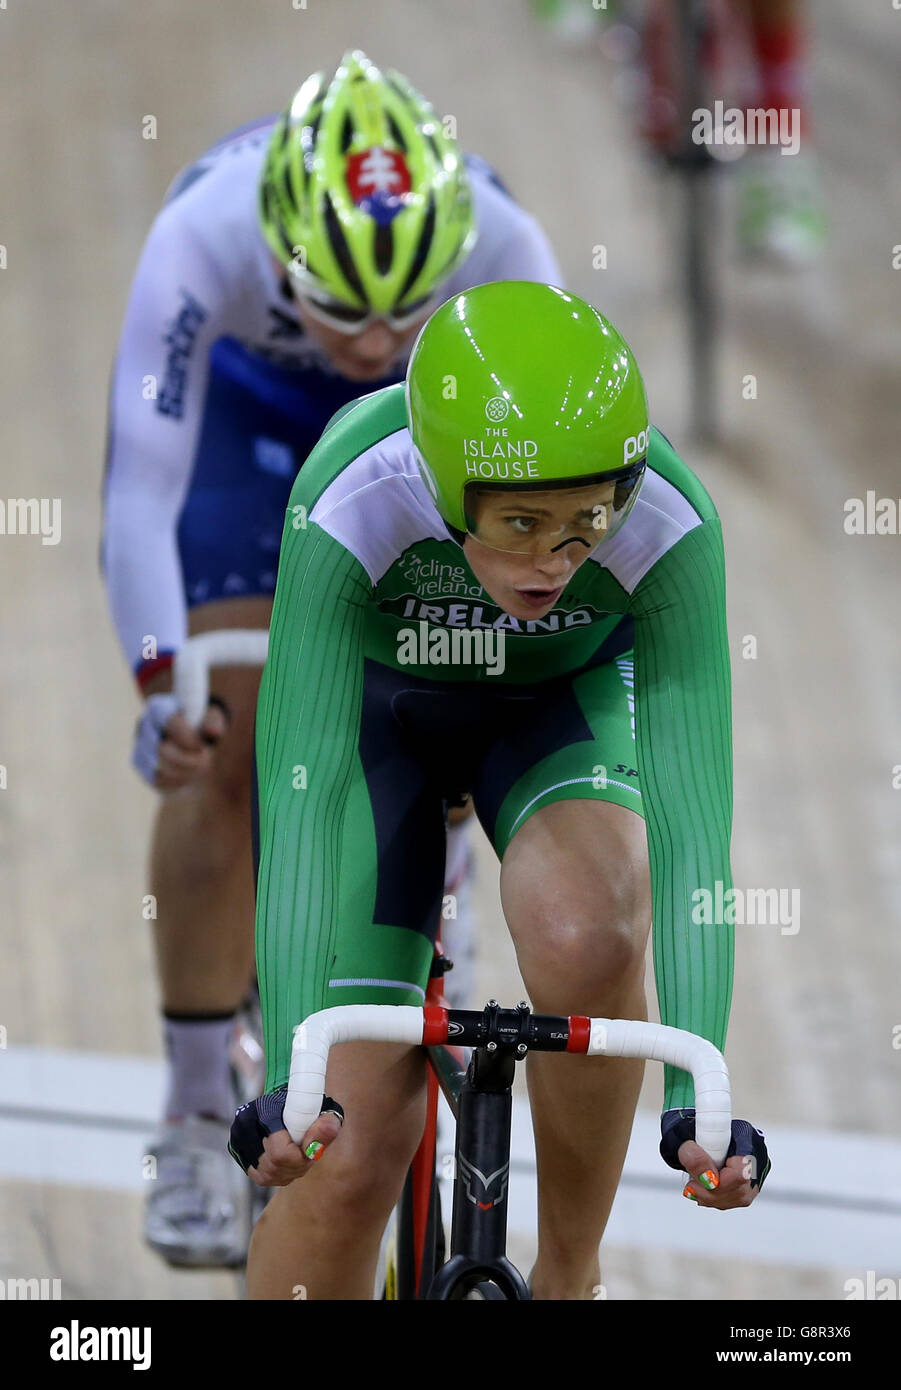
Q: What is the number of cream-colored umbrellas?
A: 0